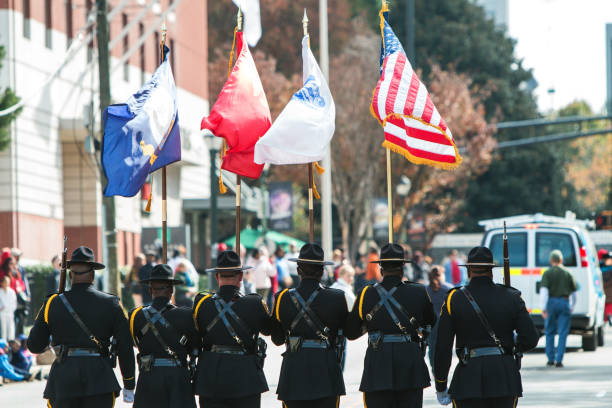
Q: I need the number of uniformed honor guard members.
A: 6